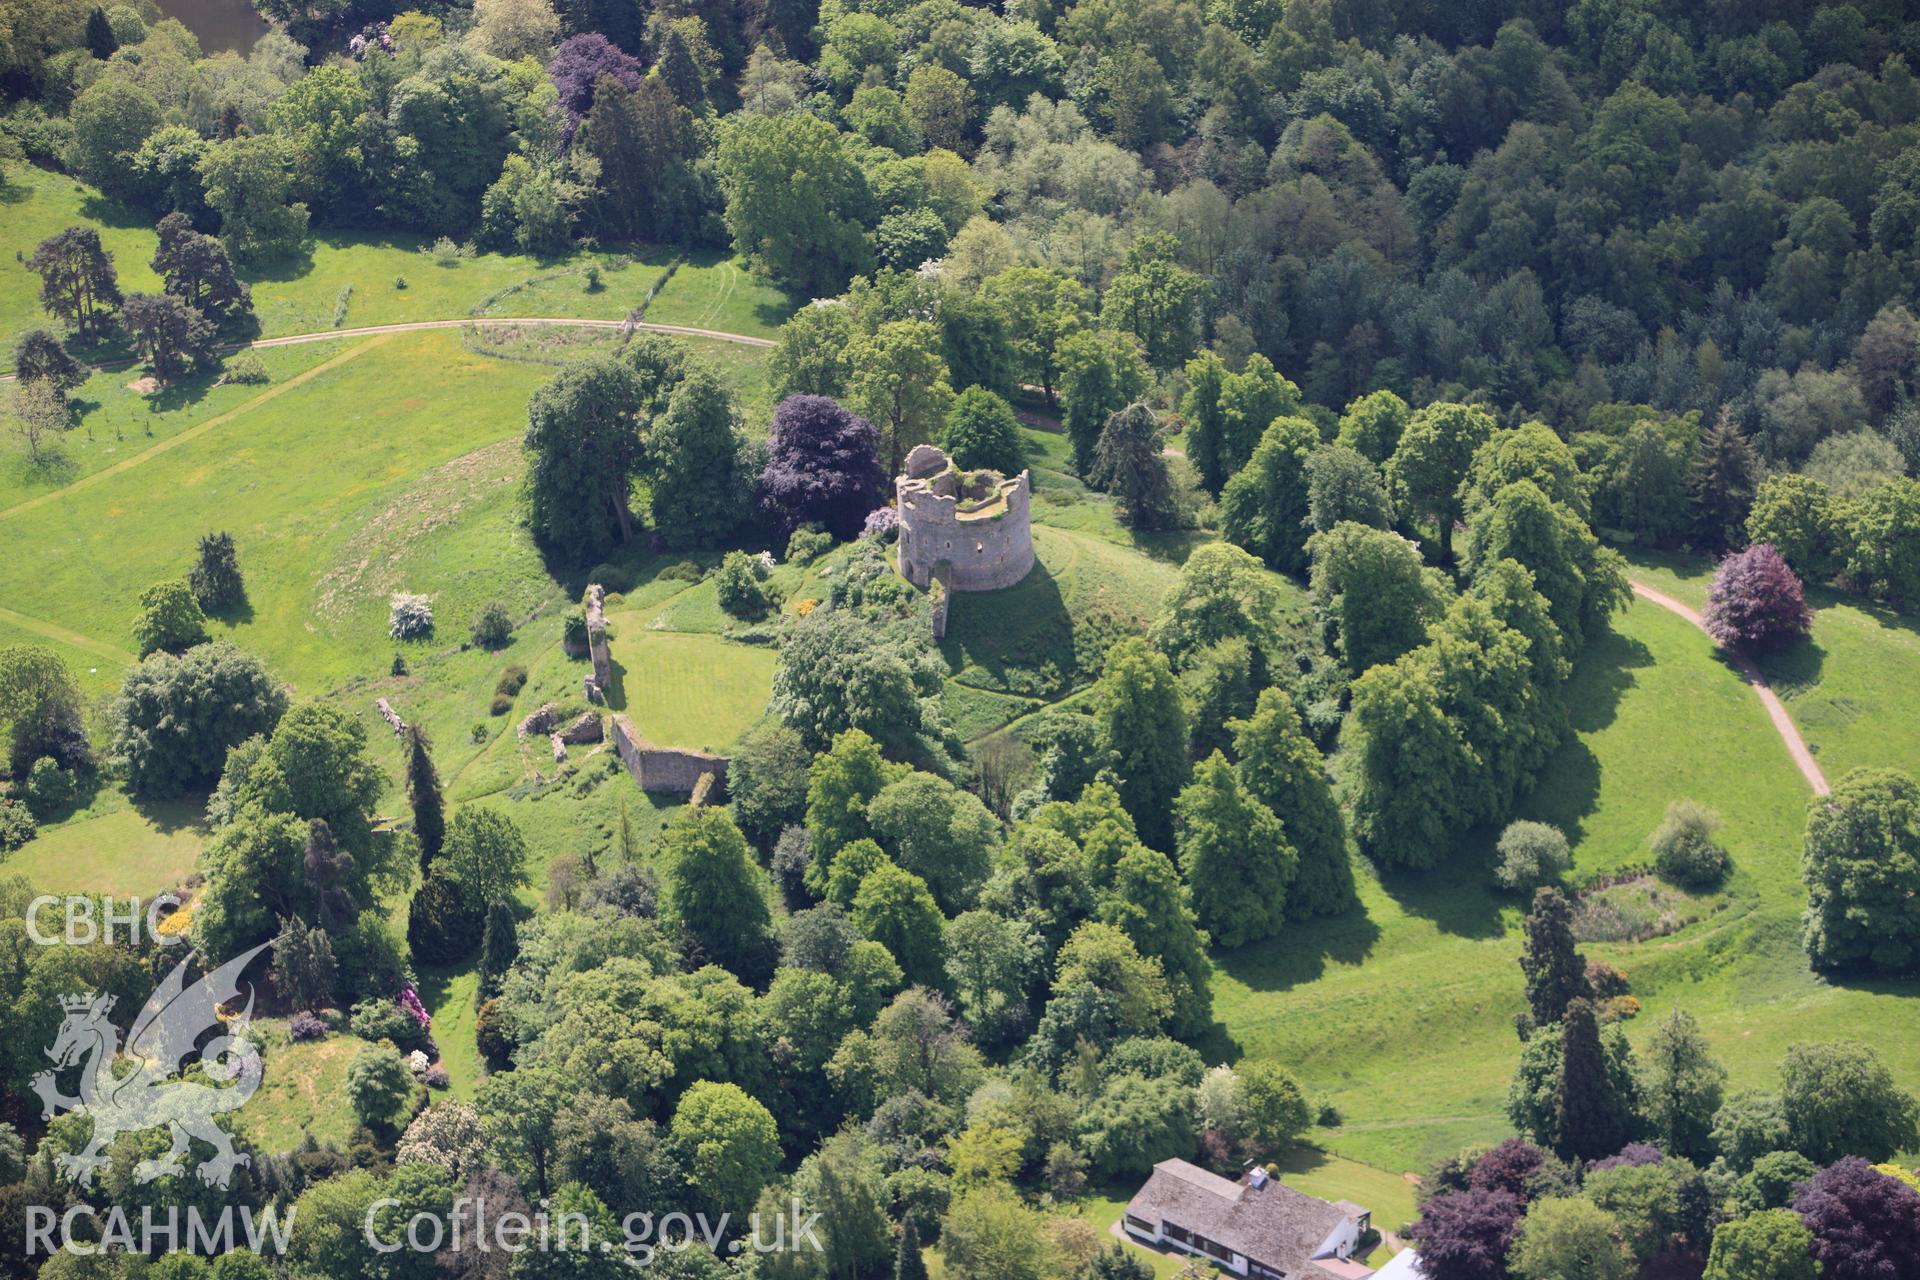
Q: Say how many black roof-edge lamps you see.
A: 0